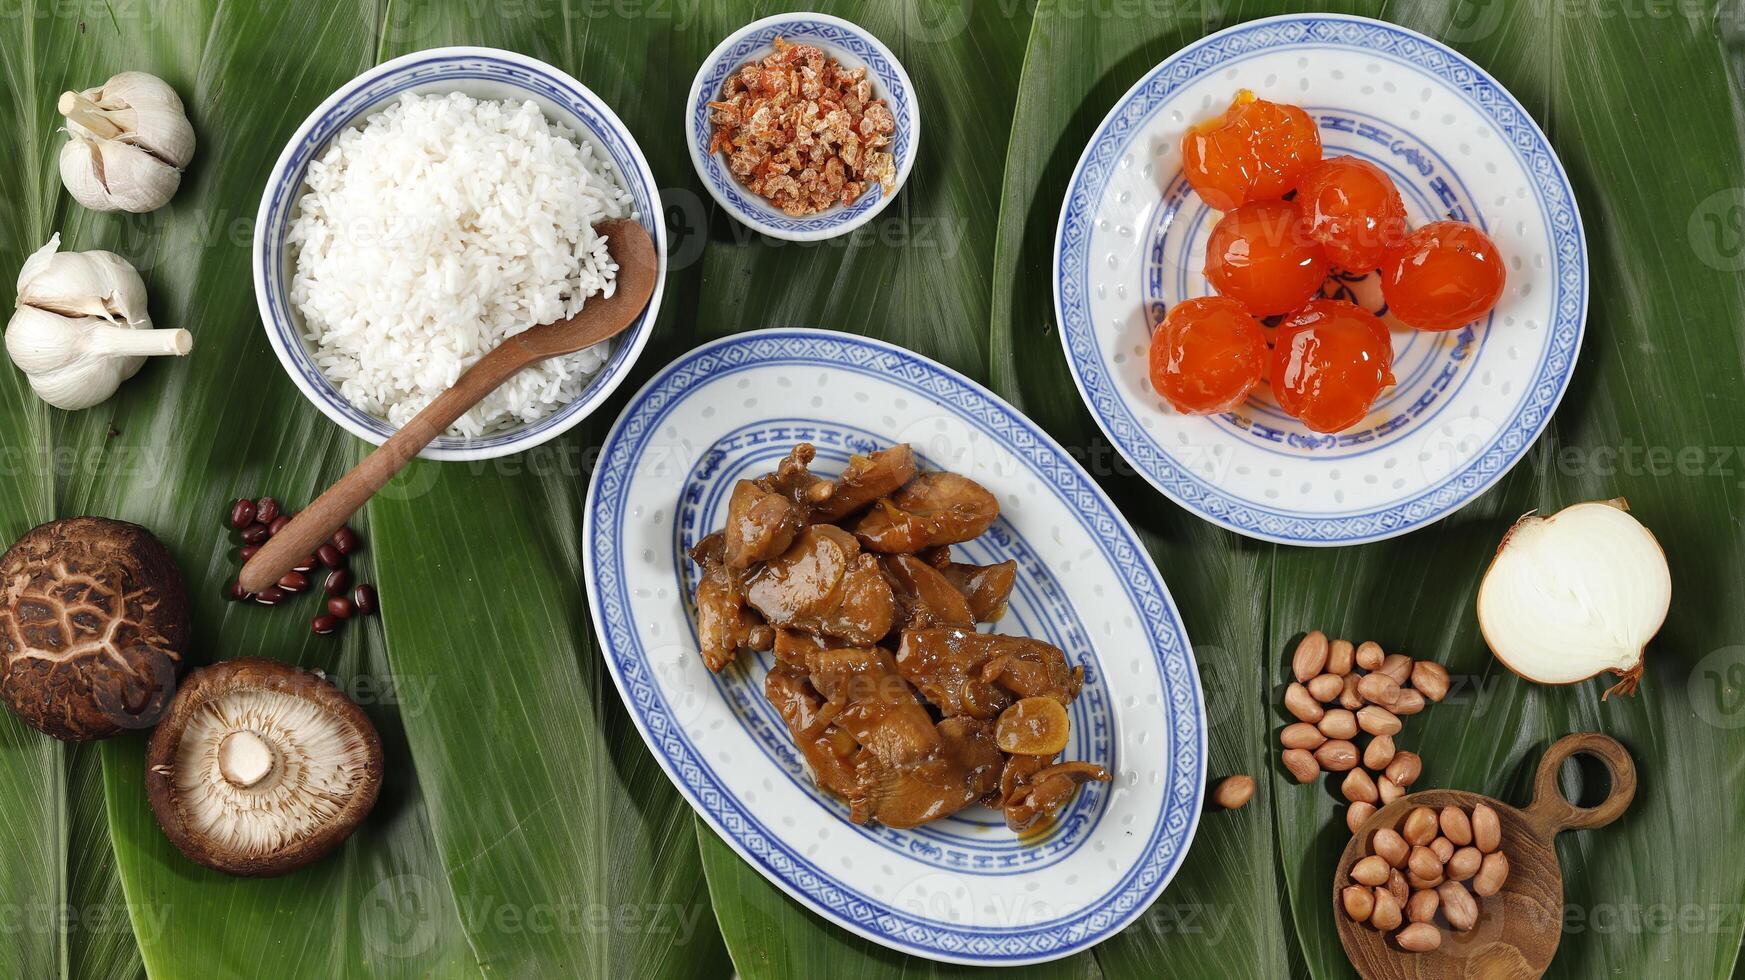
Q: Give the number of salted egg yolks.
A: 6